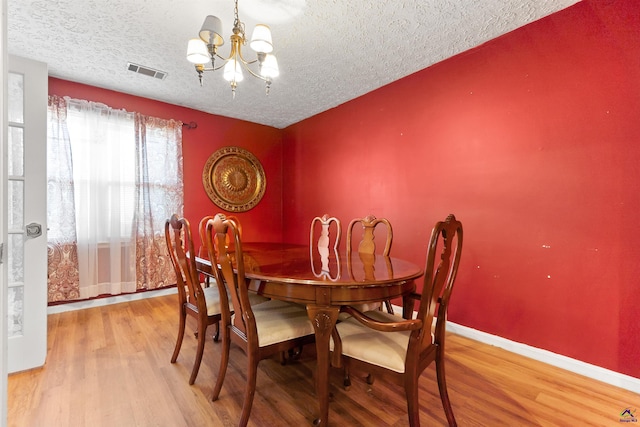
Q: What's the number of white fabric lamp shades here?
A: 5